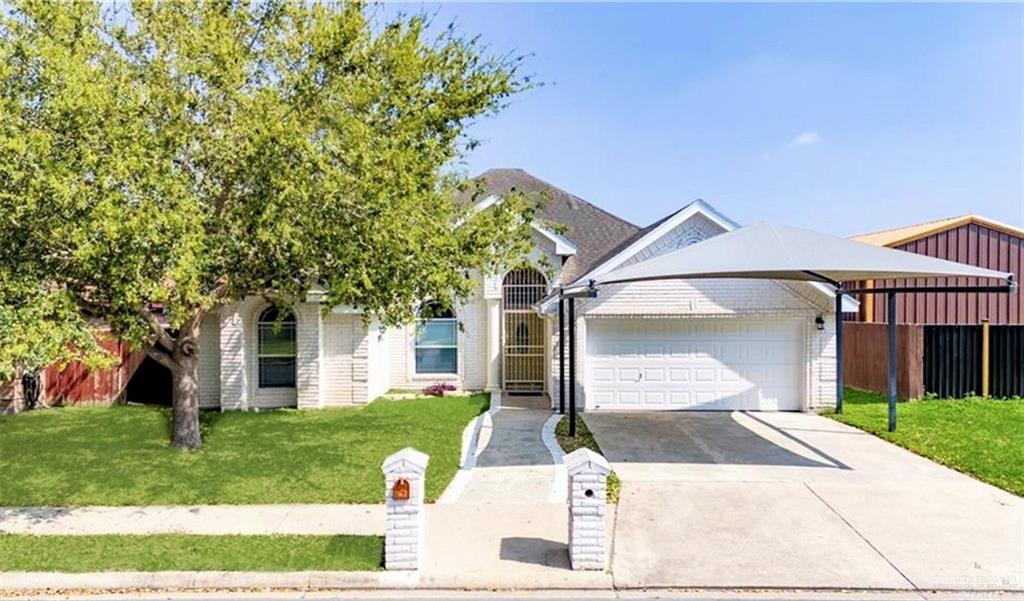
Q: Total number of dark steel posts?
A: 4